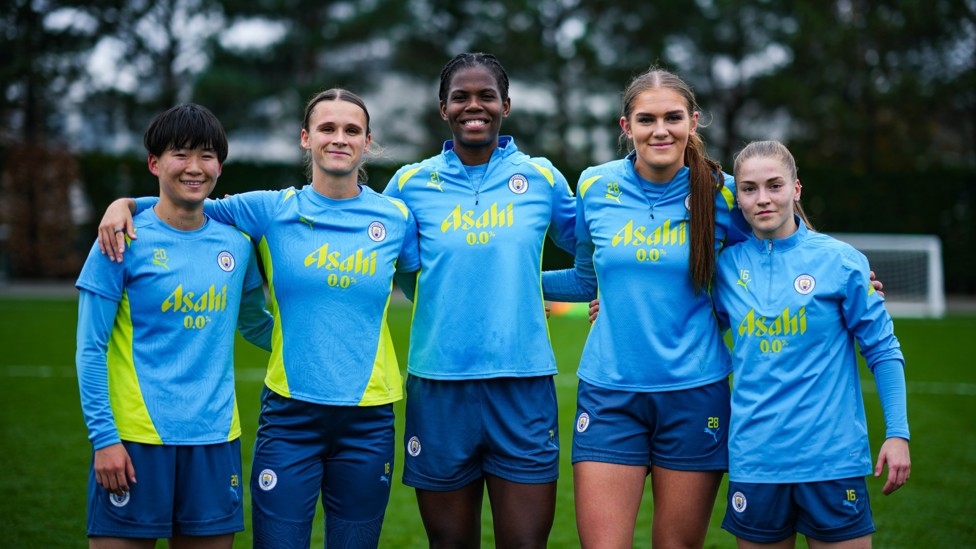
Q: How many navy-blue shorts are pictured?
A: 4